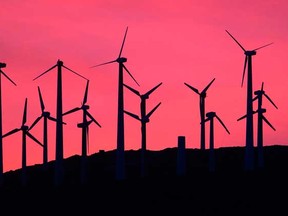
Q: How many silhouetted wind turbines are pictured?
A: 14